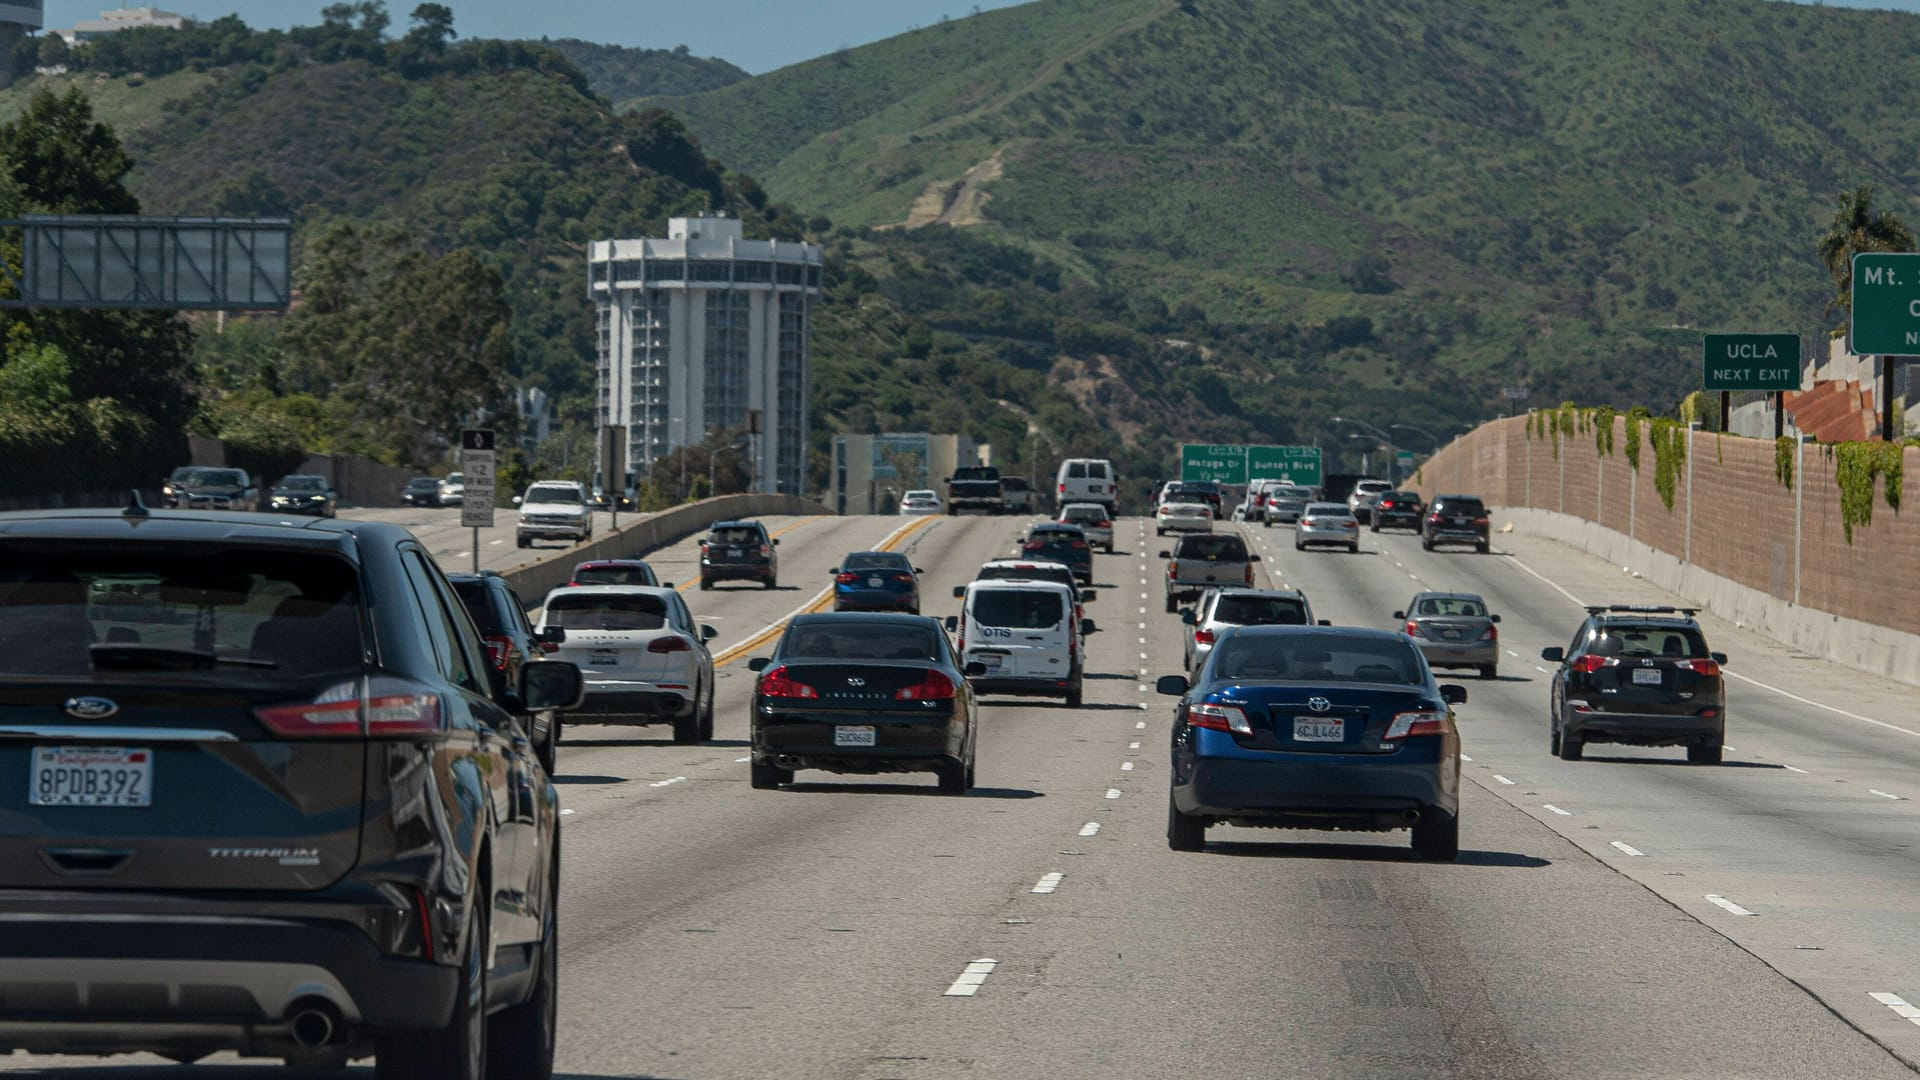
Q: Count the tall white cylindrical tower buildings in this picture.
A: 1